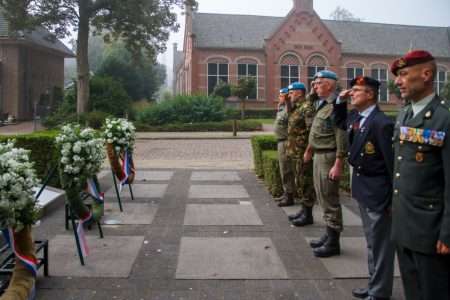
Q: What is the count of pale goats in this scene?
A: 0